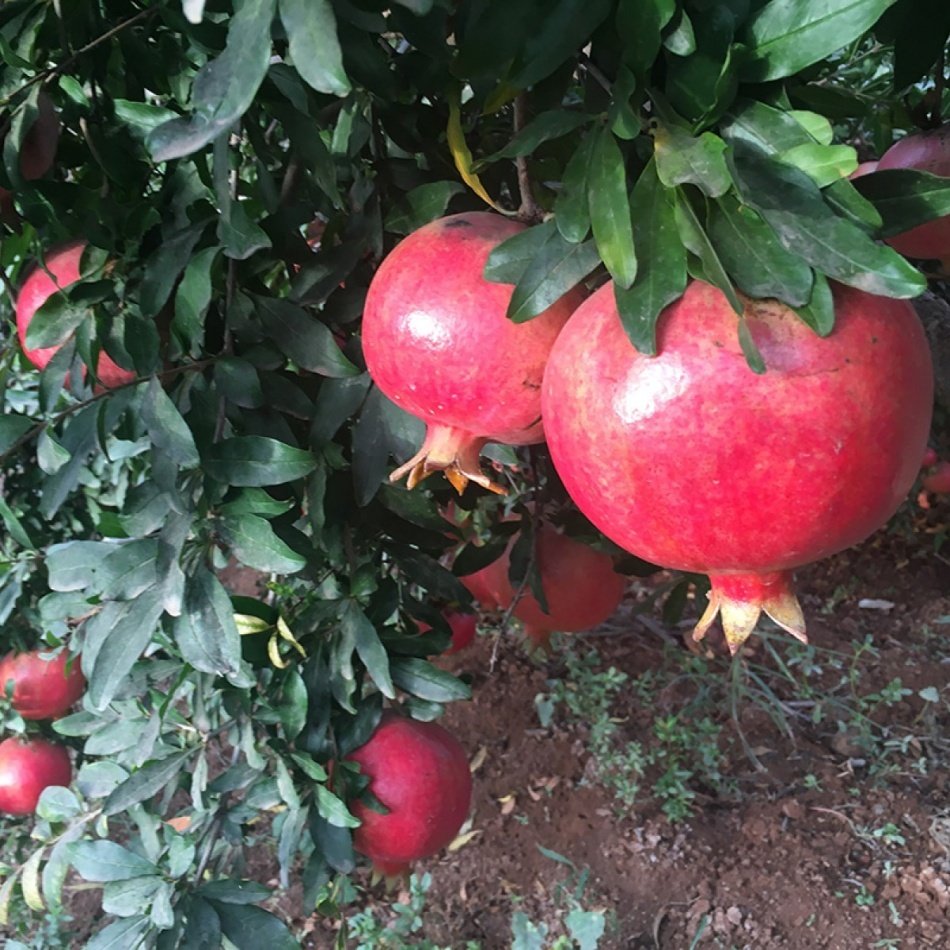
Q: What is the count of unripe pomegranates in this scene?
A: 0